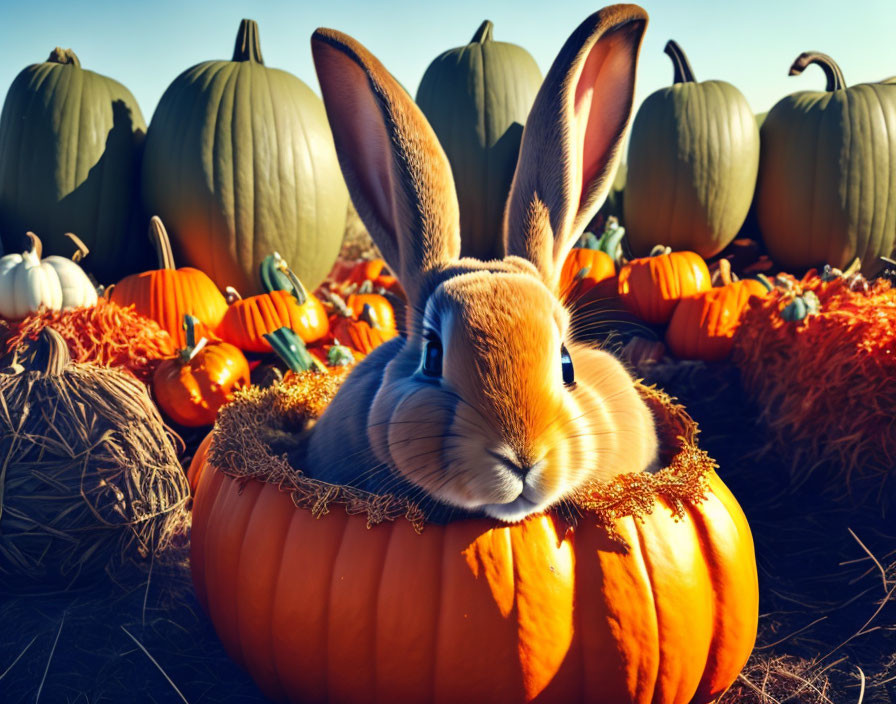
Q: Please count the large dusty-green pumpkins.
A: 5